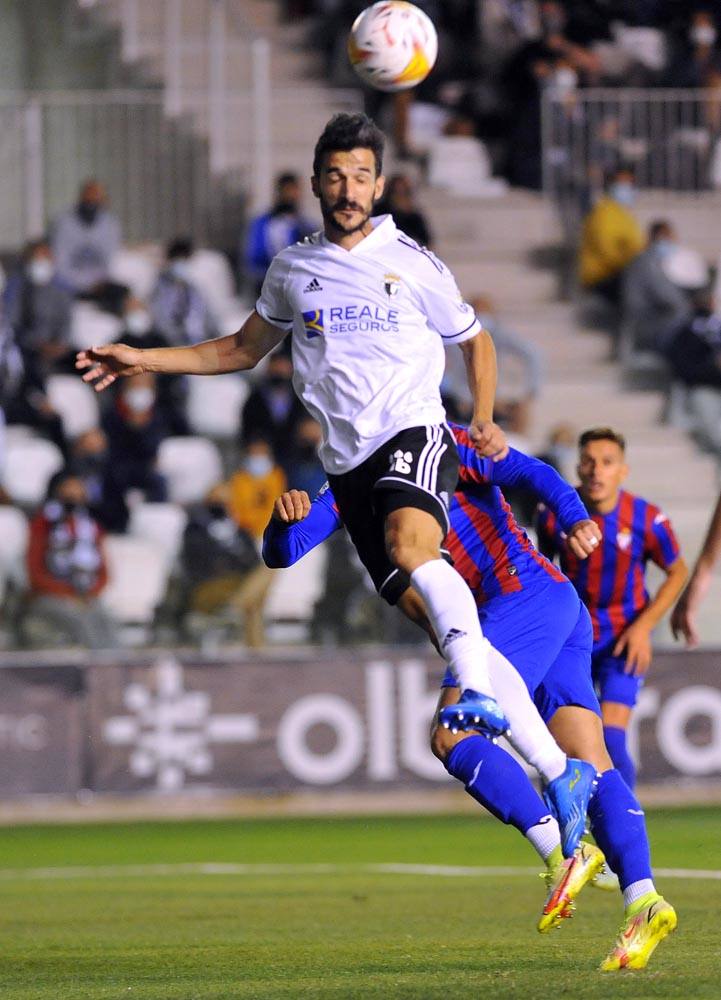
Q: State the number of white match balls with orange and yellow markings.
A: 1